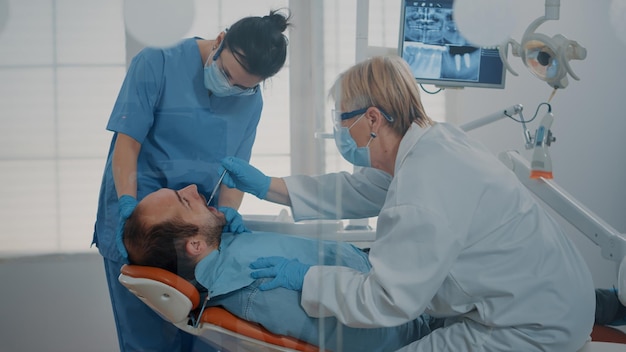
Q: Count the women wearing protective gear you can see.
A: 2